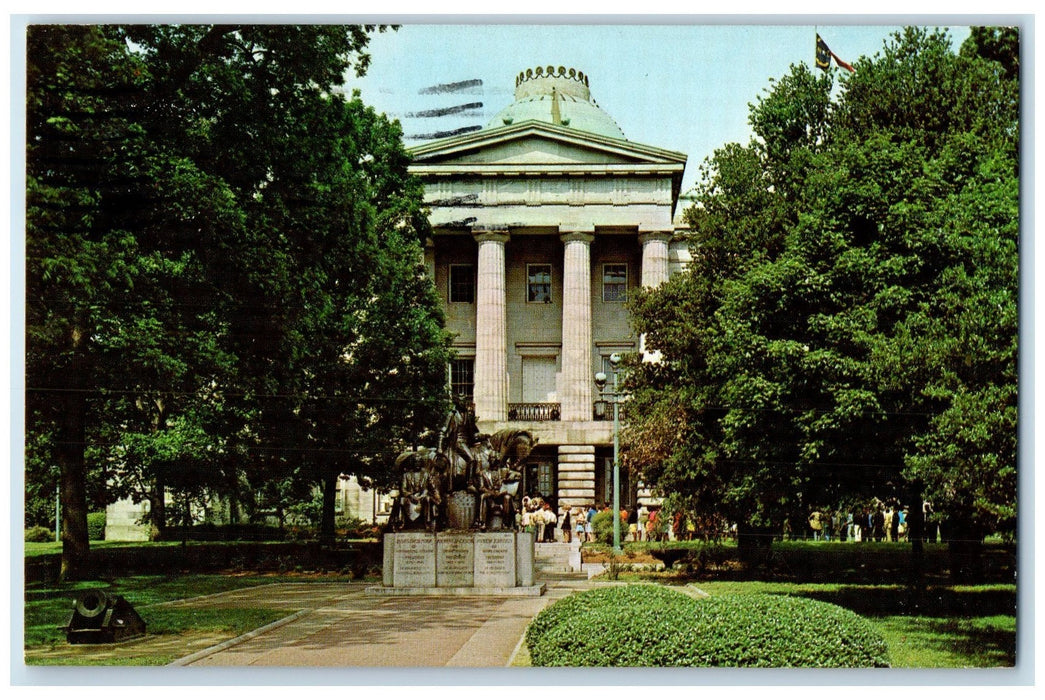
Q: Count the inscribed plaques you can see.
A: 3